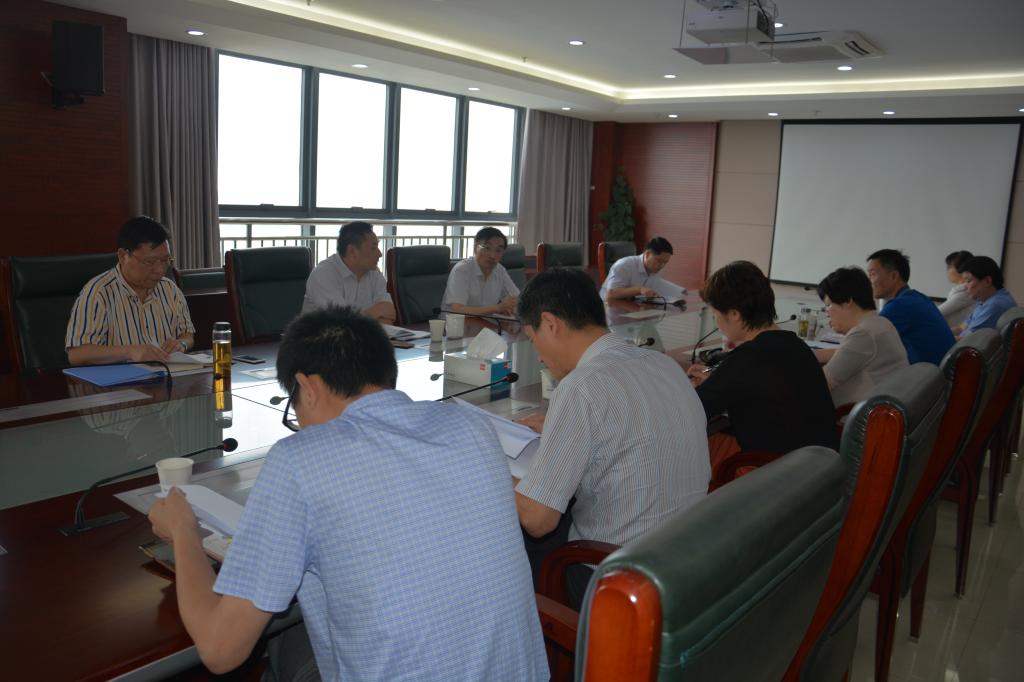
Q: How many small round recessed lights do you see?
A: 12